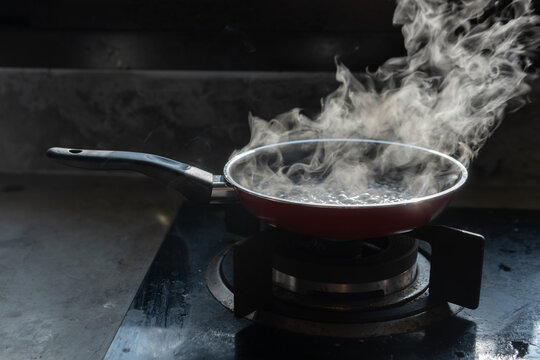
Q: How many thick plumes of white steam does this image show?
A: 1